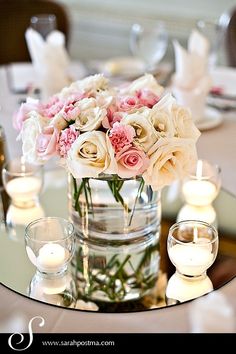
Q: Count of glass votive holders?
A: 4